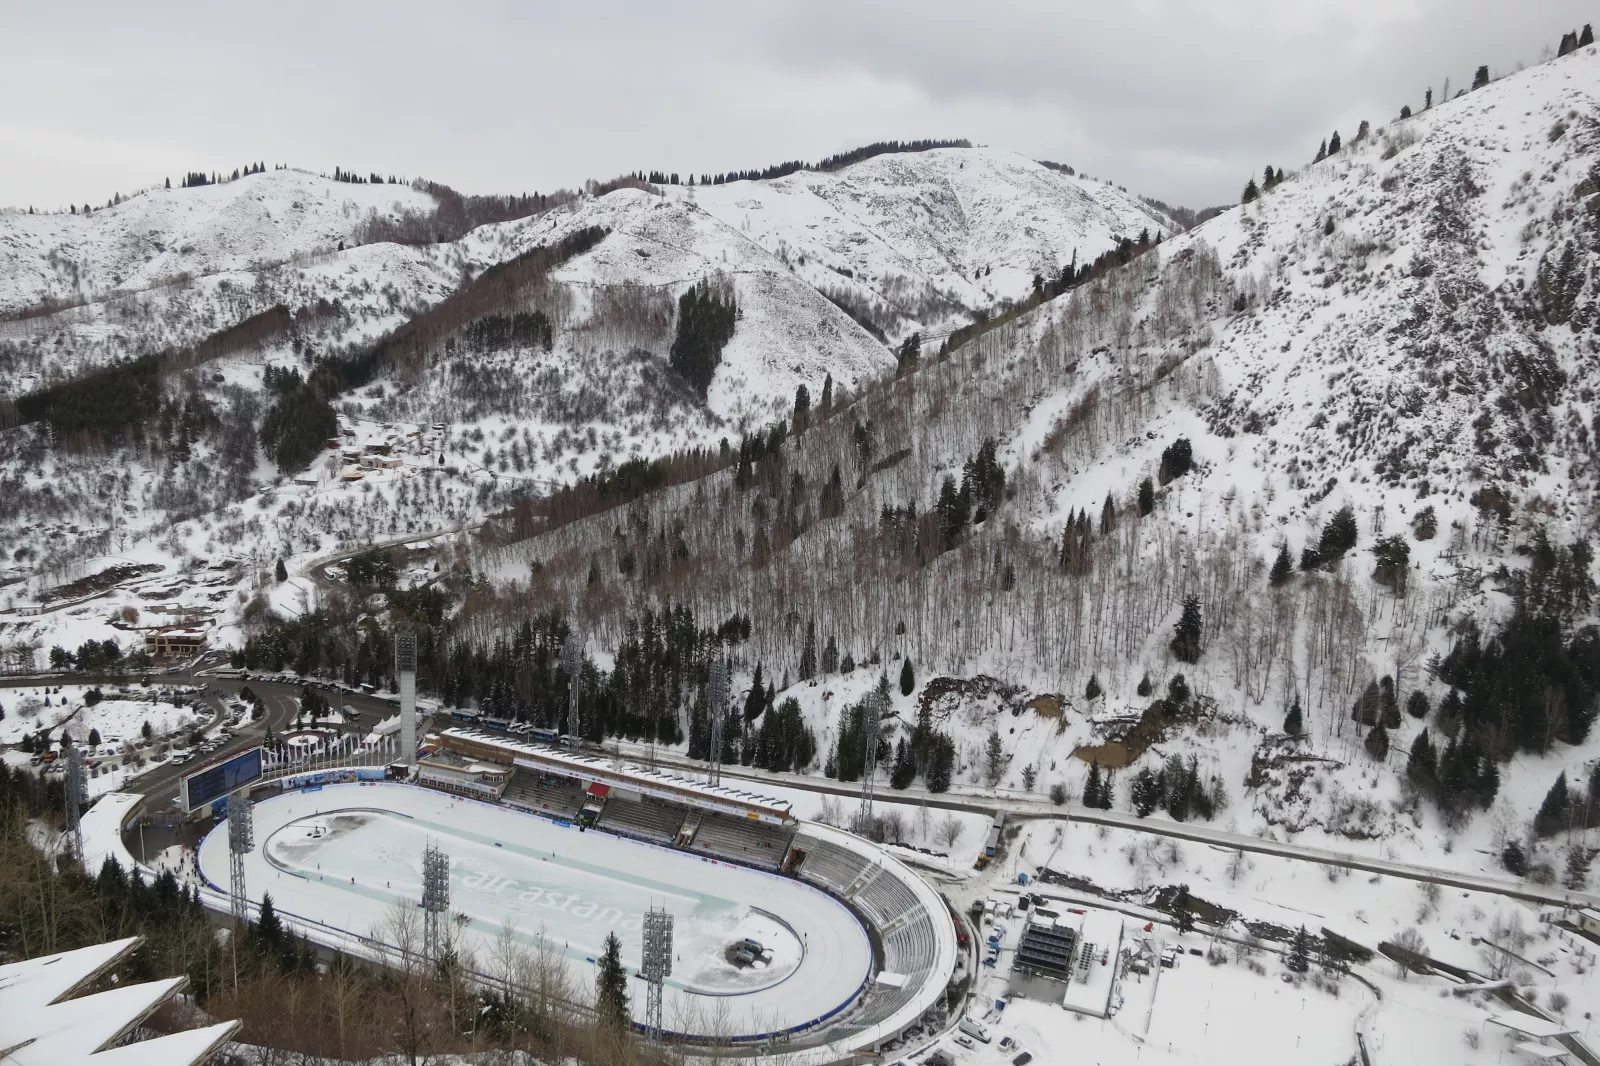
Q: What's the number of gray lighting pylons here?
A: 8